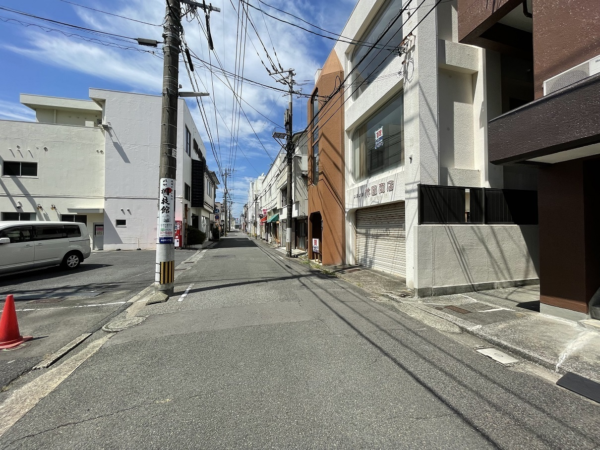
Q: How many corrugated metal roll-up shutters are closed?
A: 1